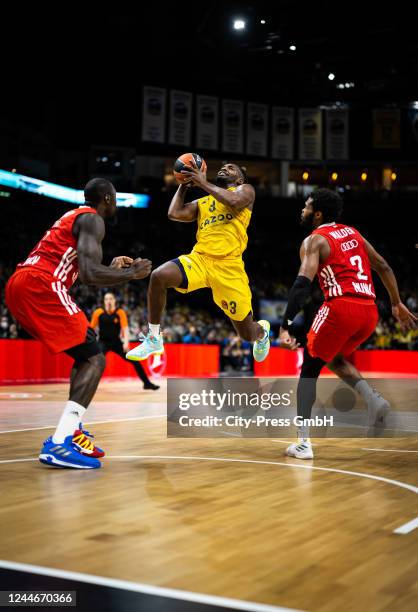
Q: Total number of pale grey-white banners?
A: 8